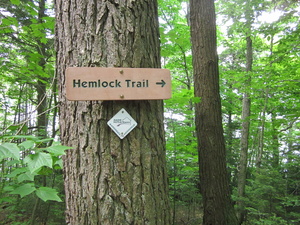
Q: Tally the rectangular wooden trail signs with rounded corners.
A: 1